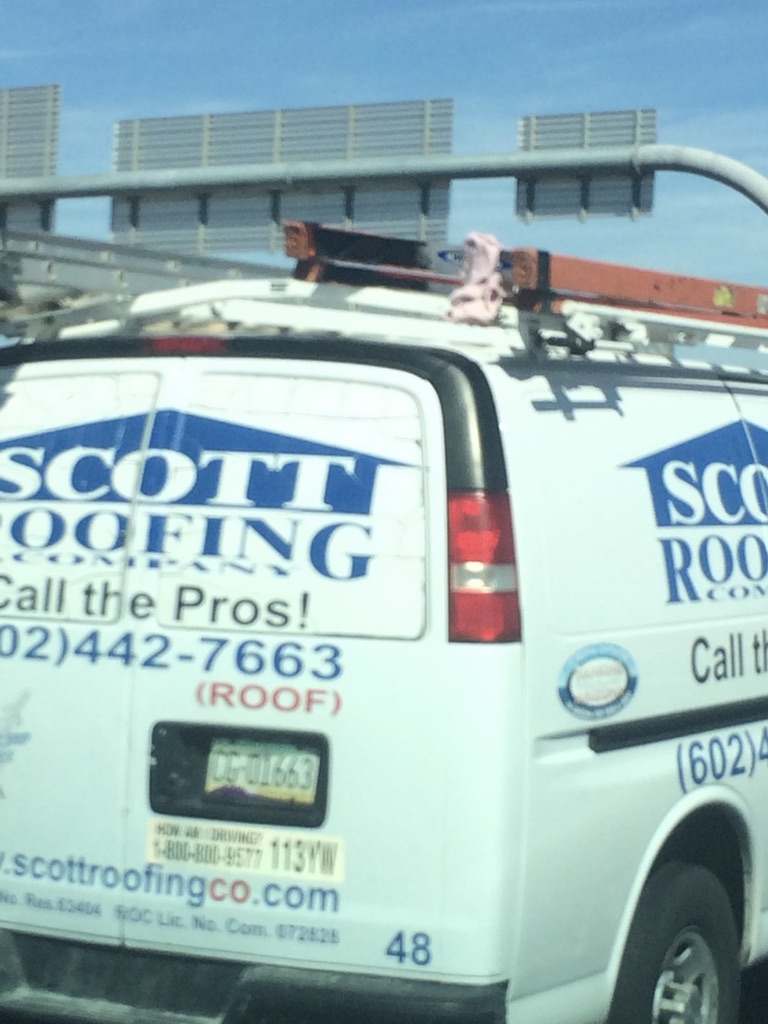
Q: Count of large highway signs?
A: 3